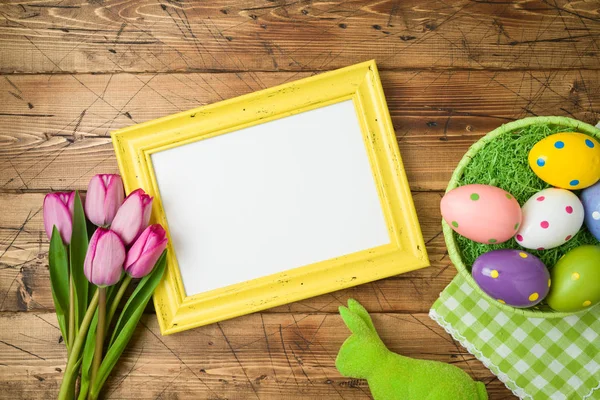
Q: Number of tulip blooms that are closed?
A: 5